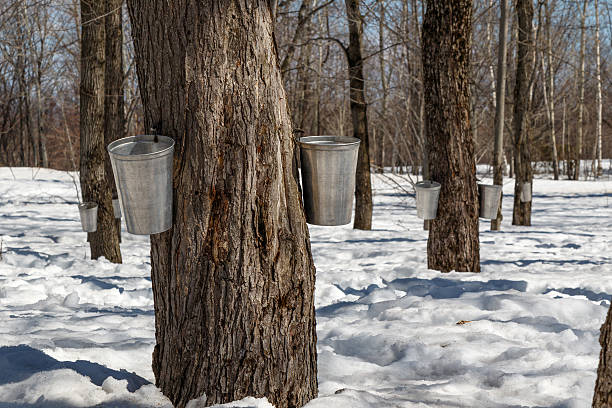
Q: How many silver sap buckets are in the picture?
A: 7